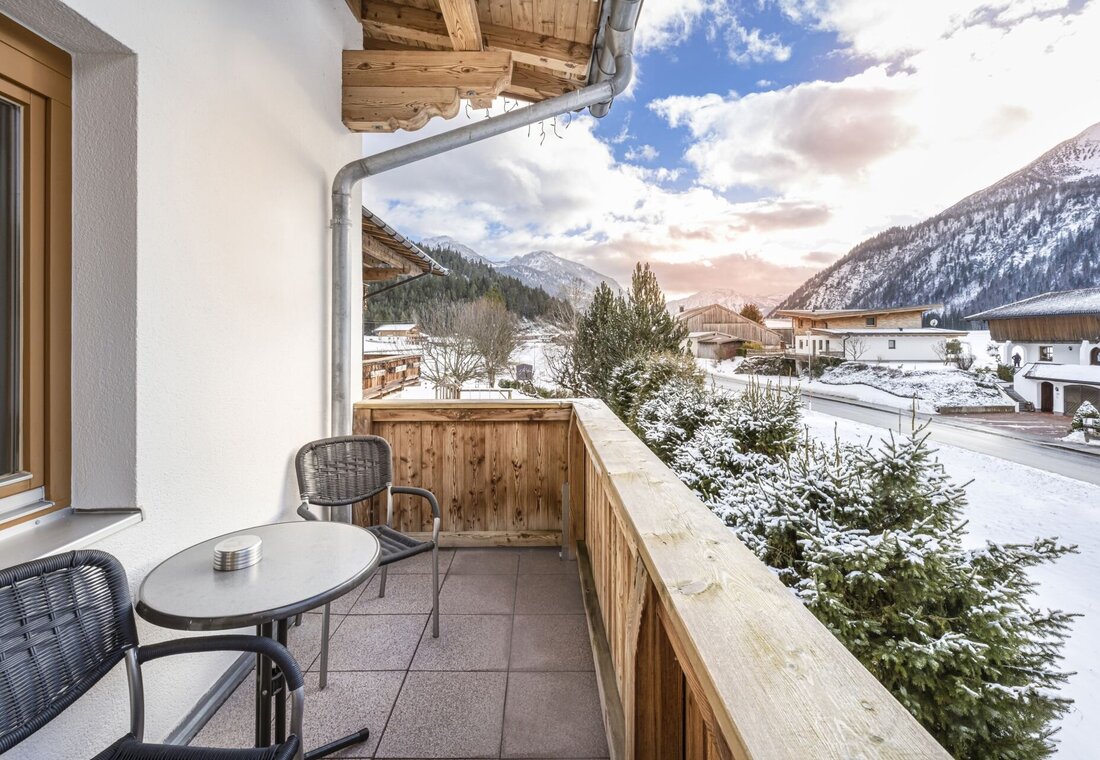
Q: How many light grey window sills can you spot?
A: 1